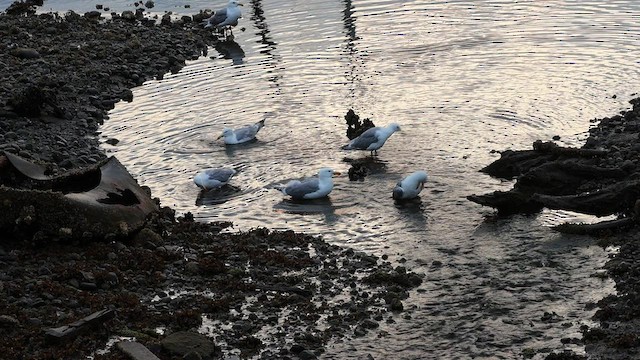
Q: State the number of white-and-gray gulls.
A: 6